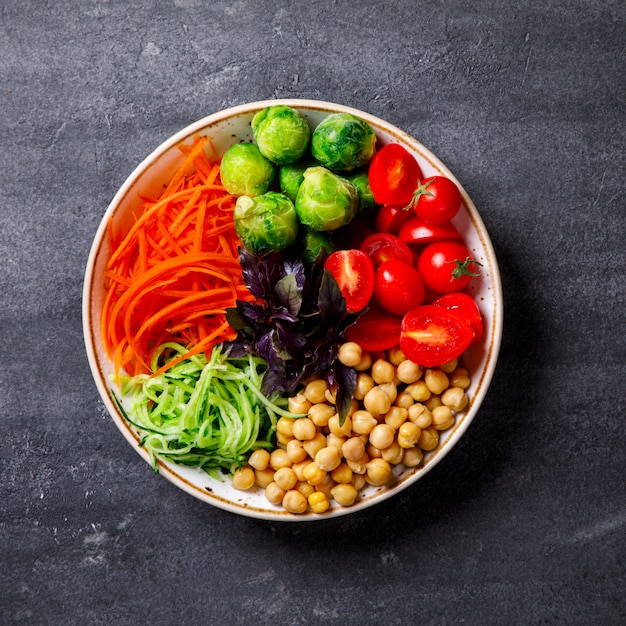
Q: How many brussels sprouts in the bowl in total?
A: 8